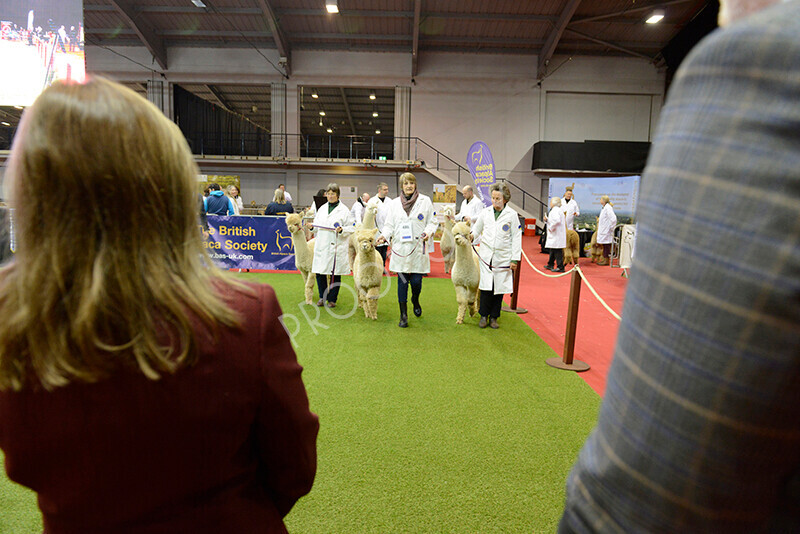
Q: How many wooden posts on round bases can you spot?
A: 2